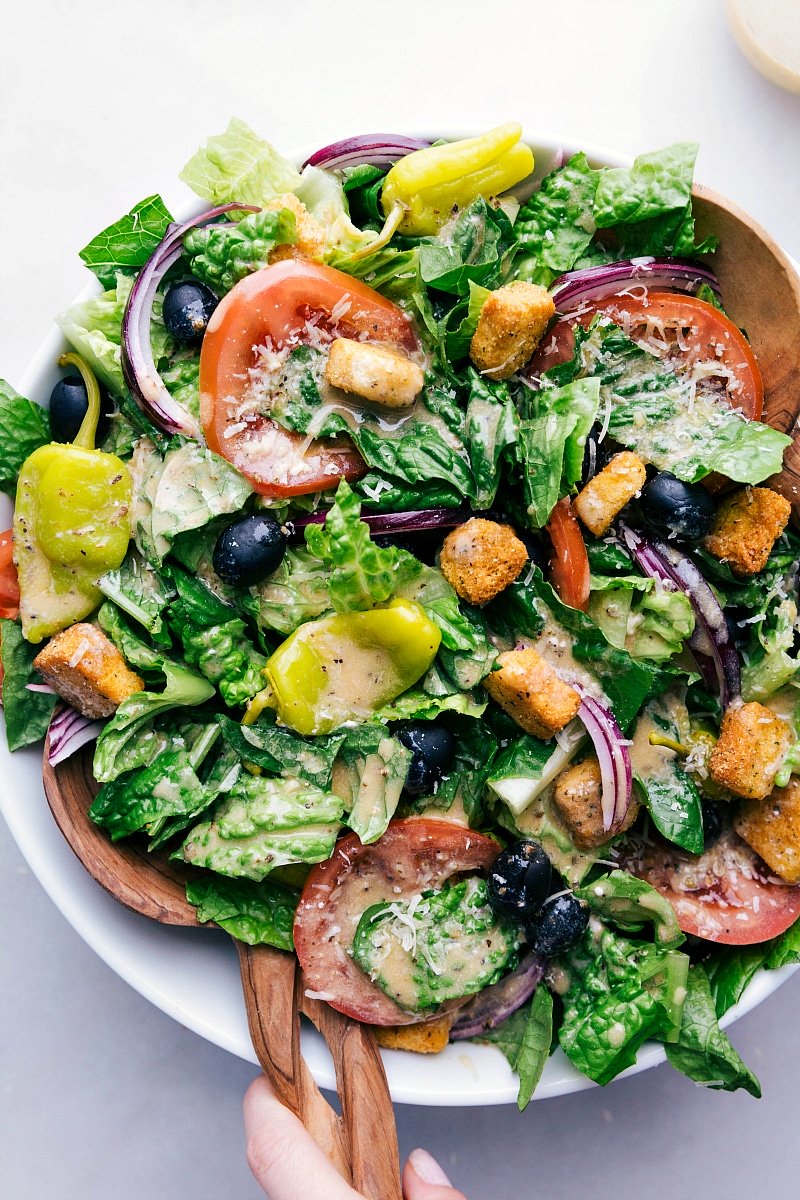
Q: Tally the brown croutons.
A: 12